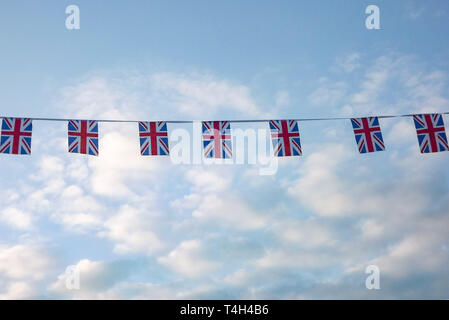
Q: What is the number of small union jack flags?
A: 7